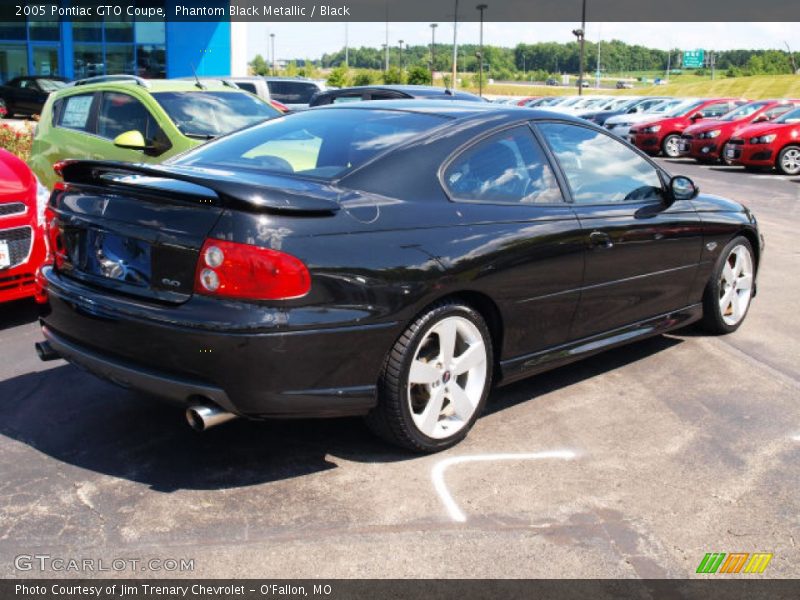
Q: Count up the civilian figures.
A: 0